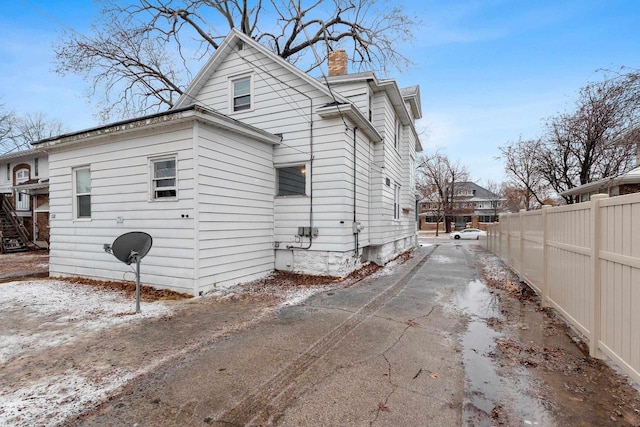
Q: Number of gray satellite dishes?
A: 1